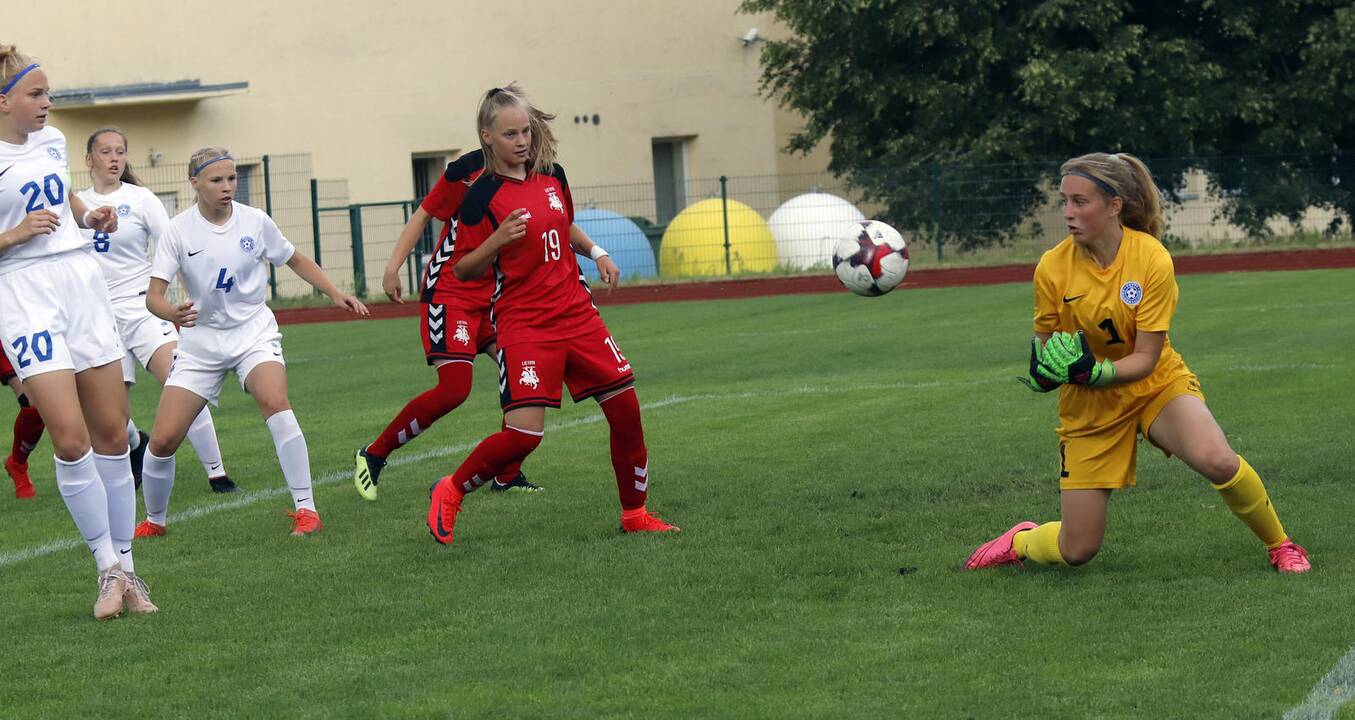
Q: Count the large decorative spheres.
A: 3